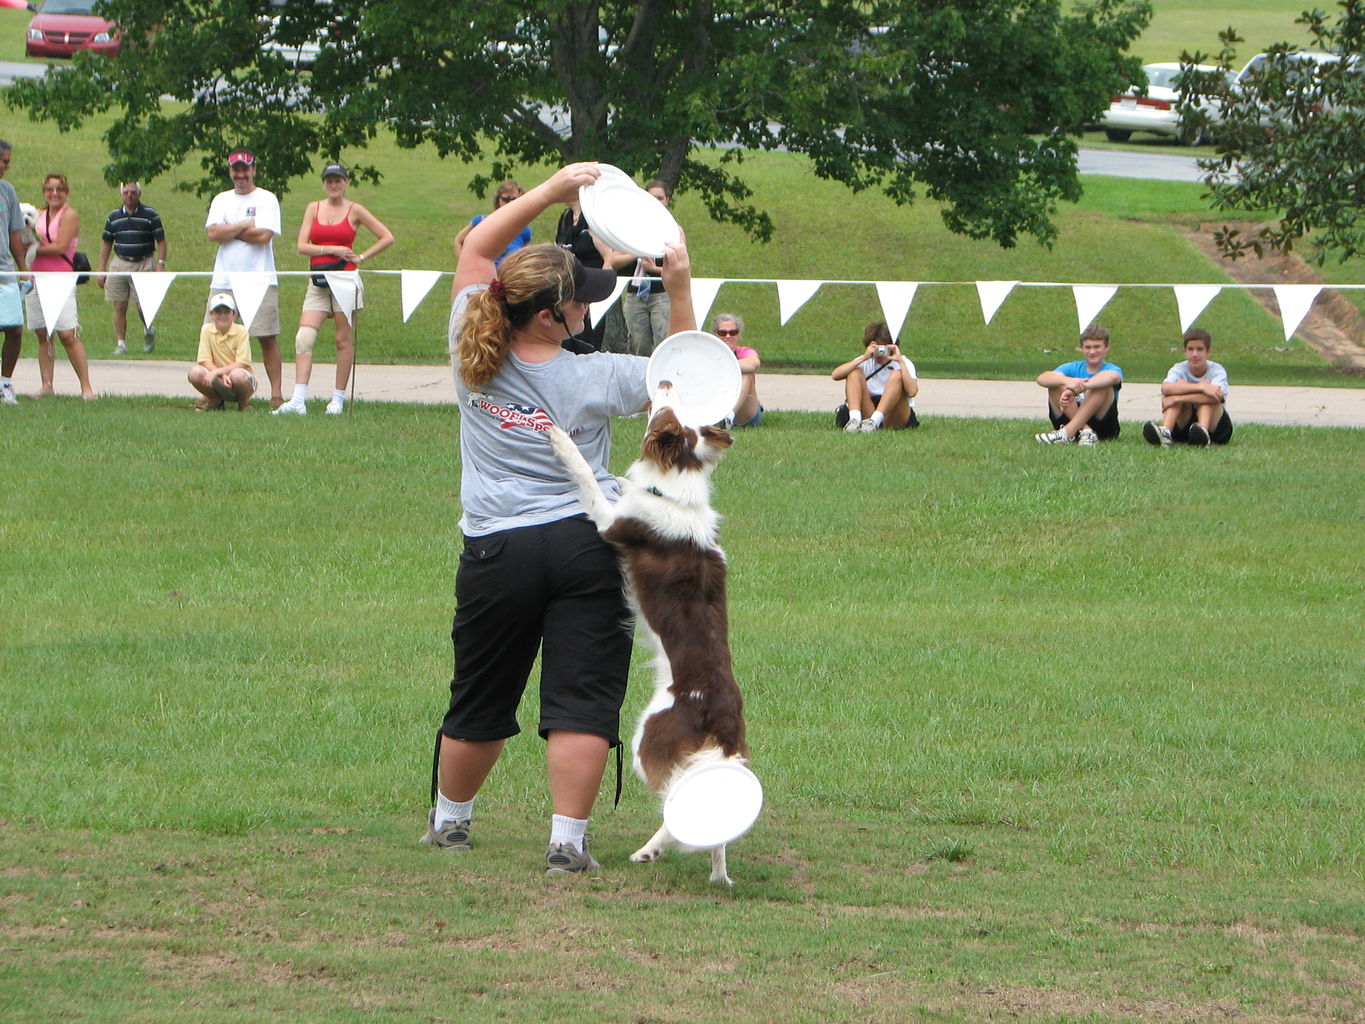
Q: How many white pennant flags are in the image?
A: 13